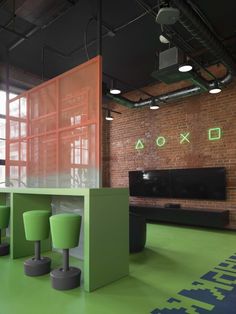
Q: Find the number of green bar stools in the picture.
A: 3